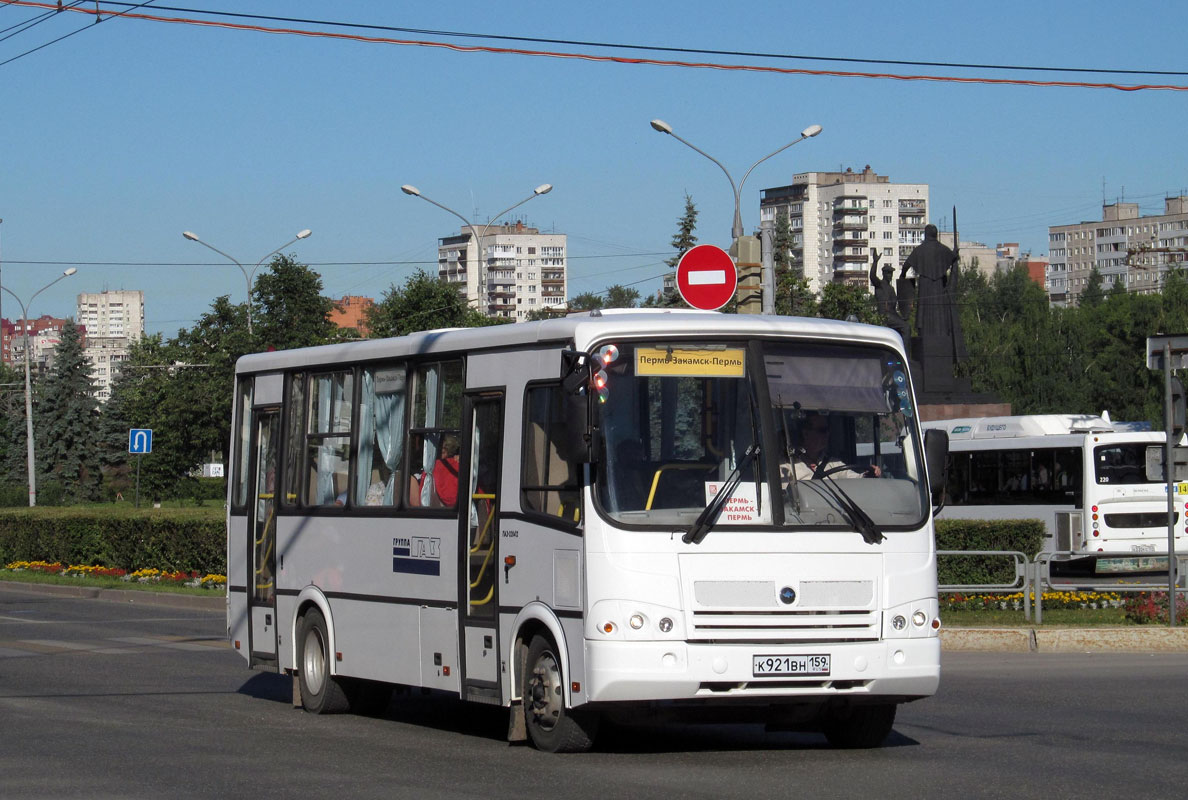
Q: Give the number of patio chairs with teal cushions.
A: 0